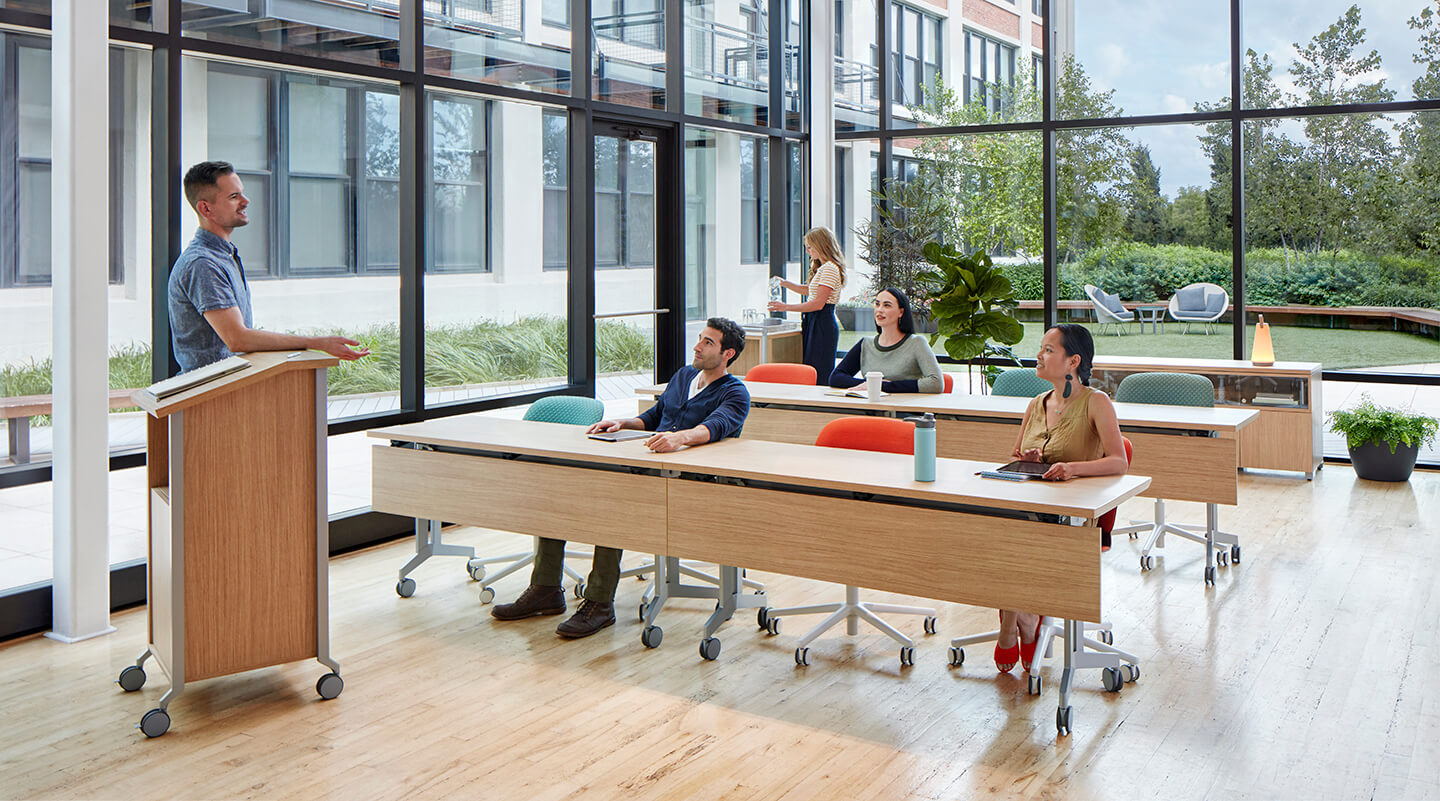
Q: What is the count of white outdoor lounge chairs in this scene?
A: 2